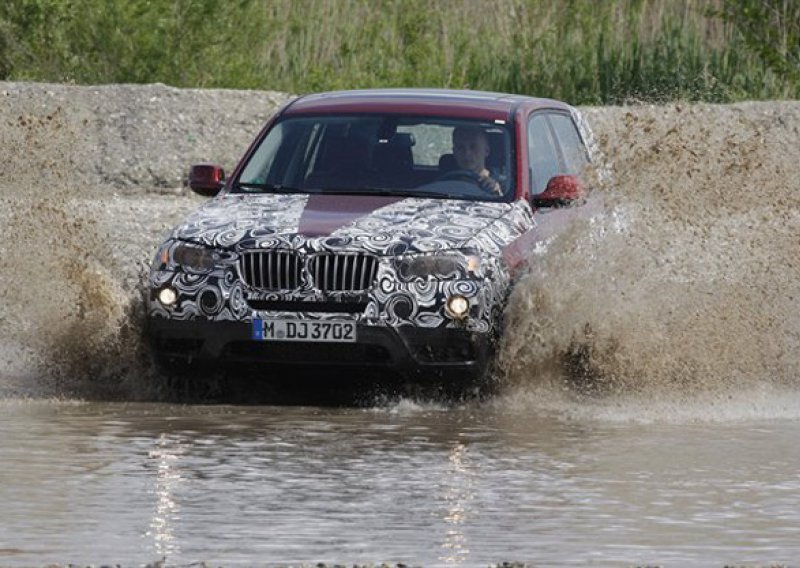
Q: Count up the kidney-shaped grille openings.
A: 2